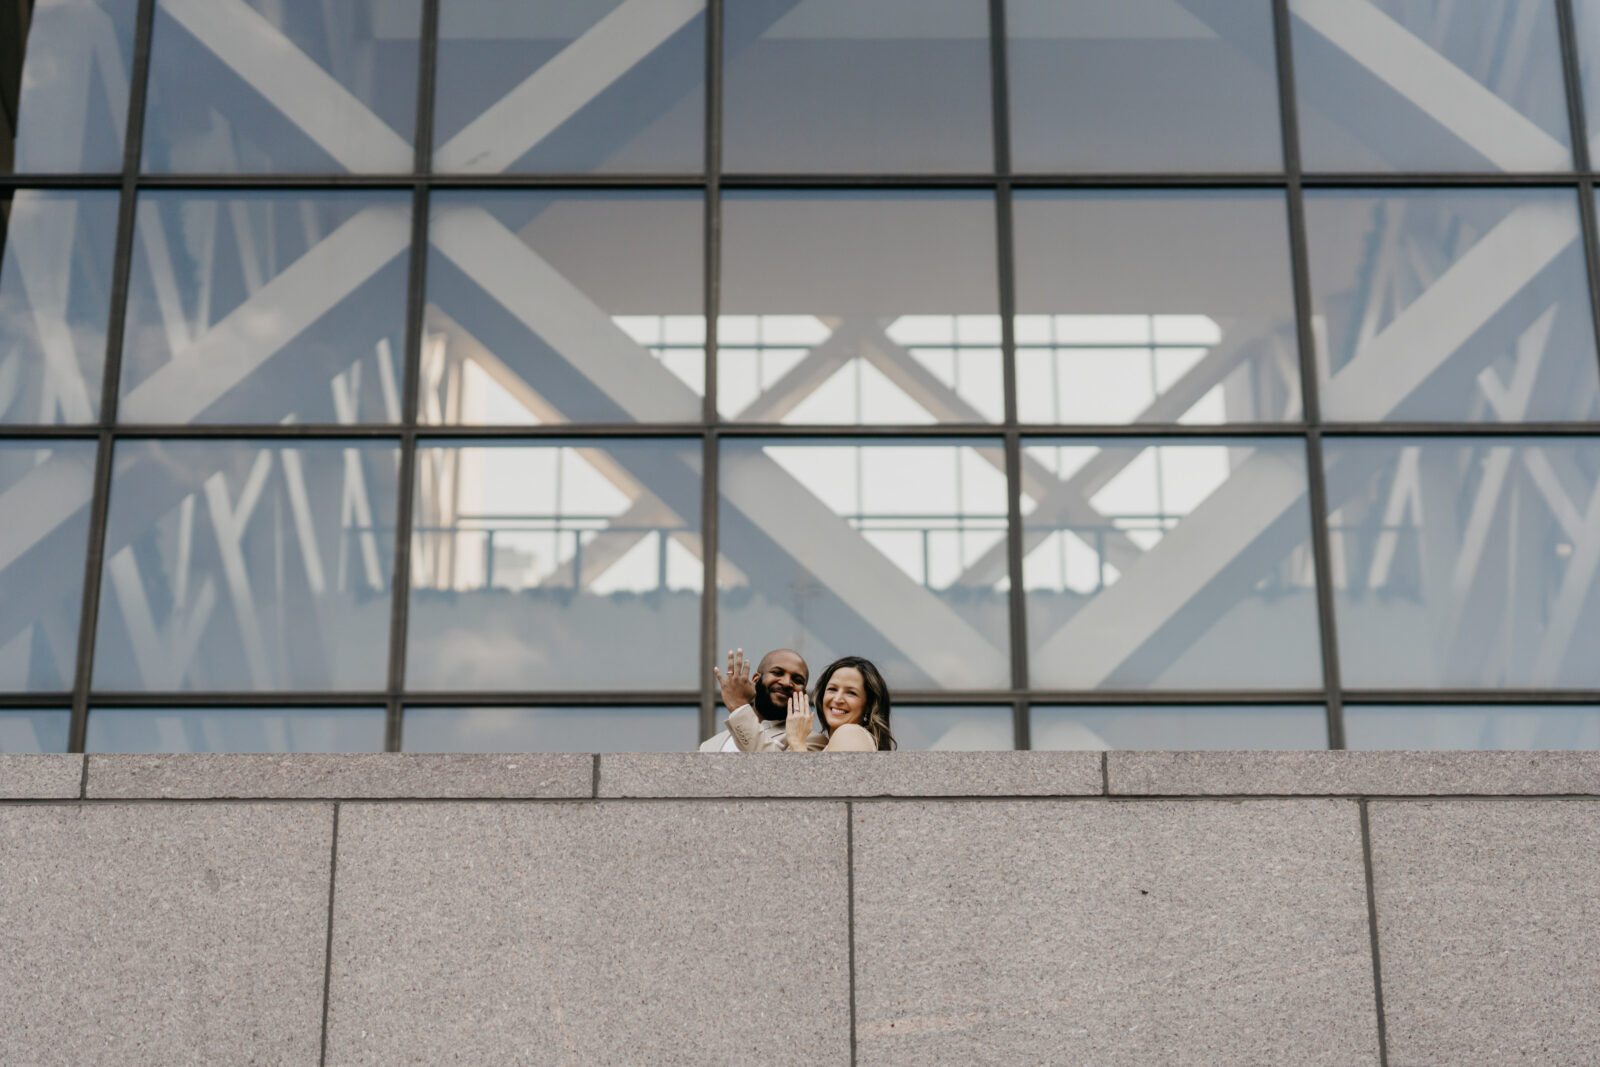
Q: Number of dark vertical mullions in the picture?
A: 6